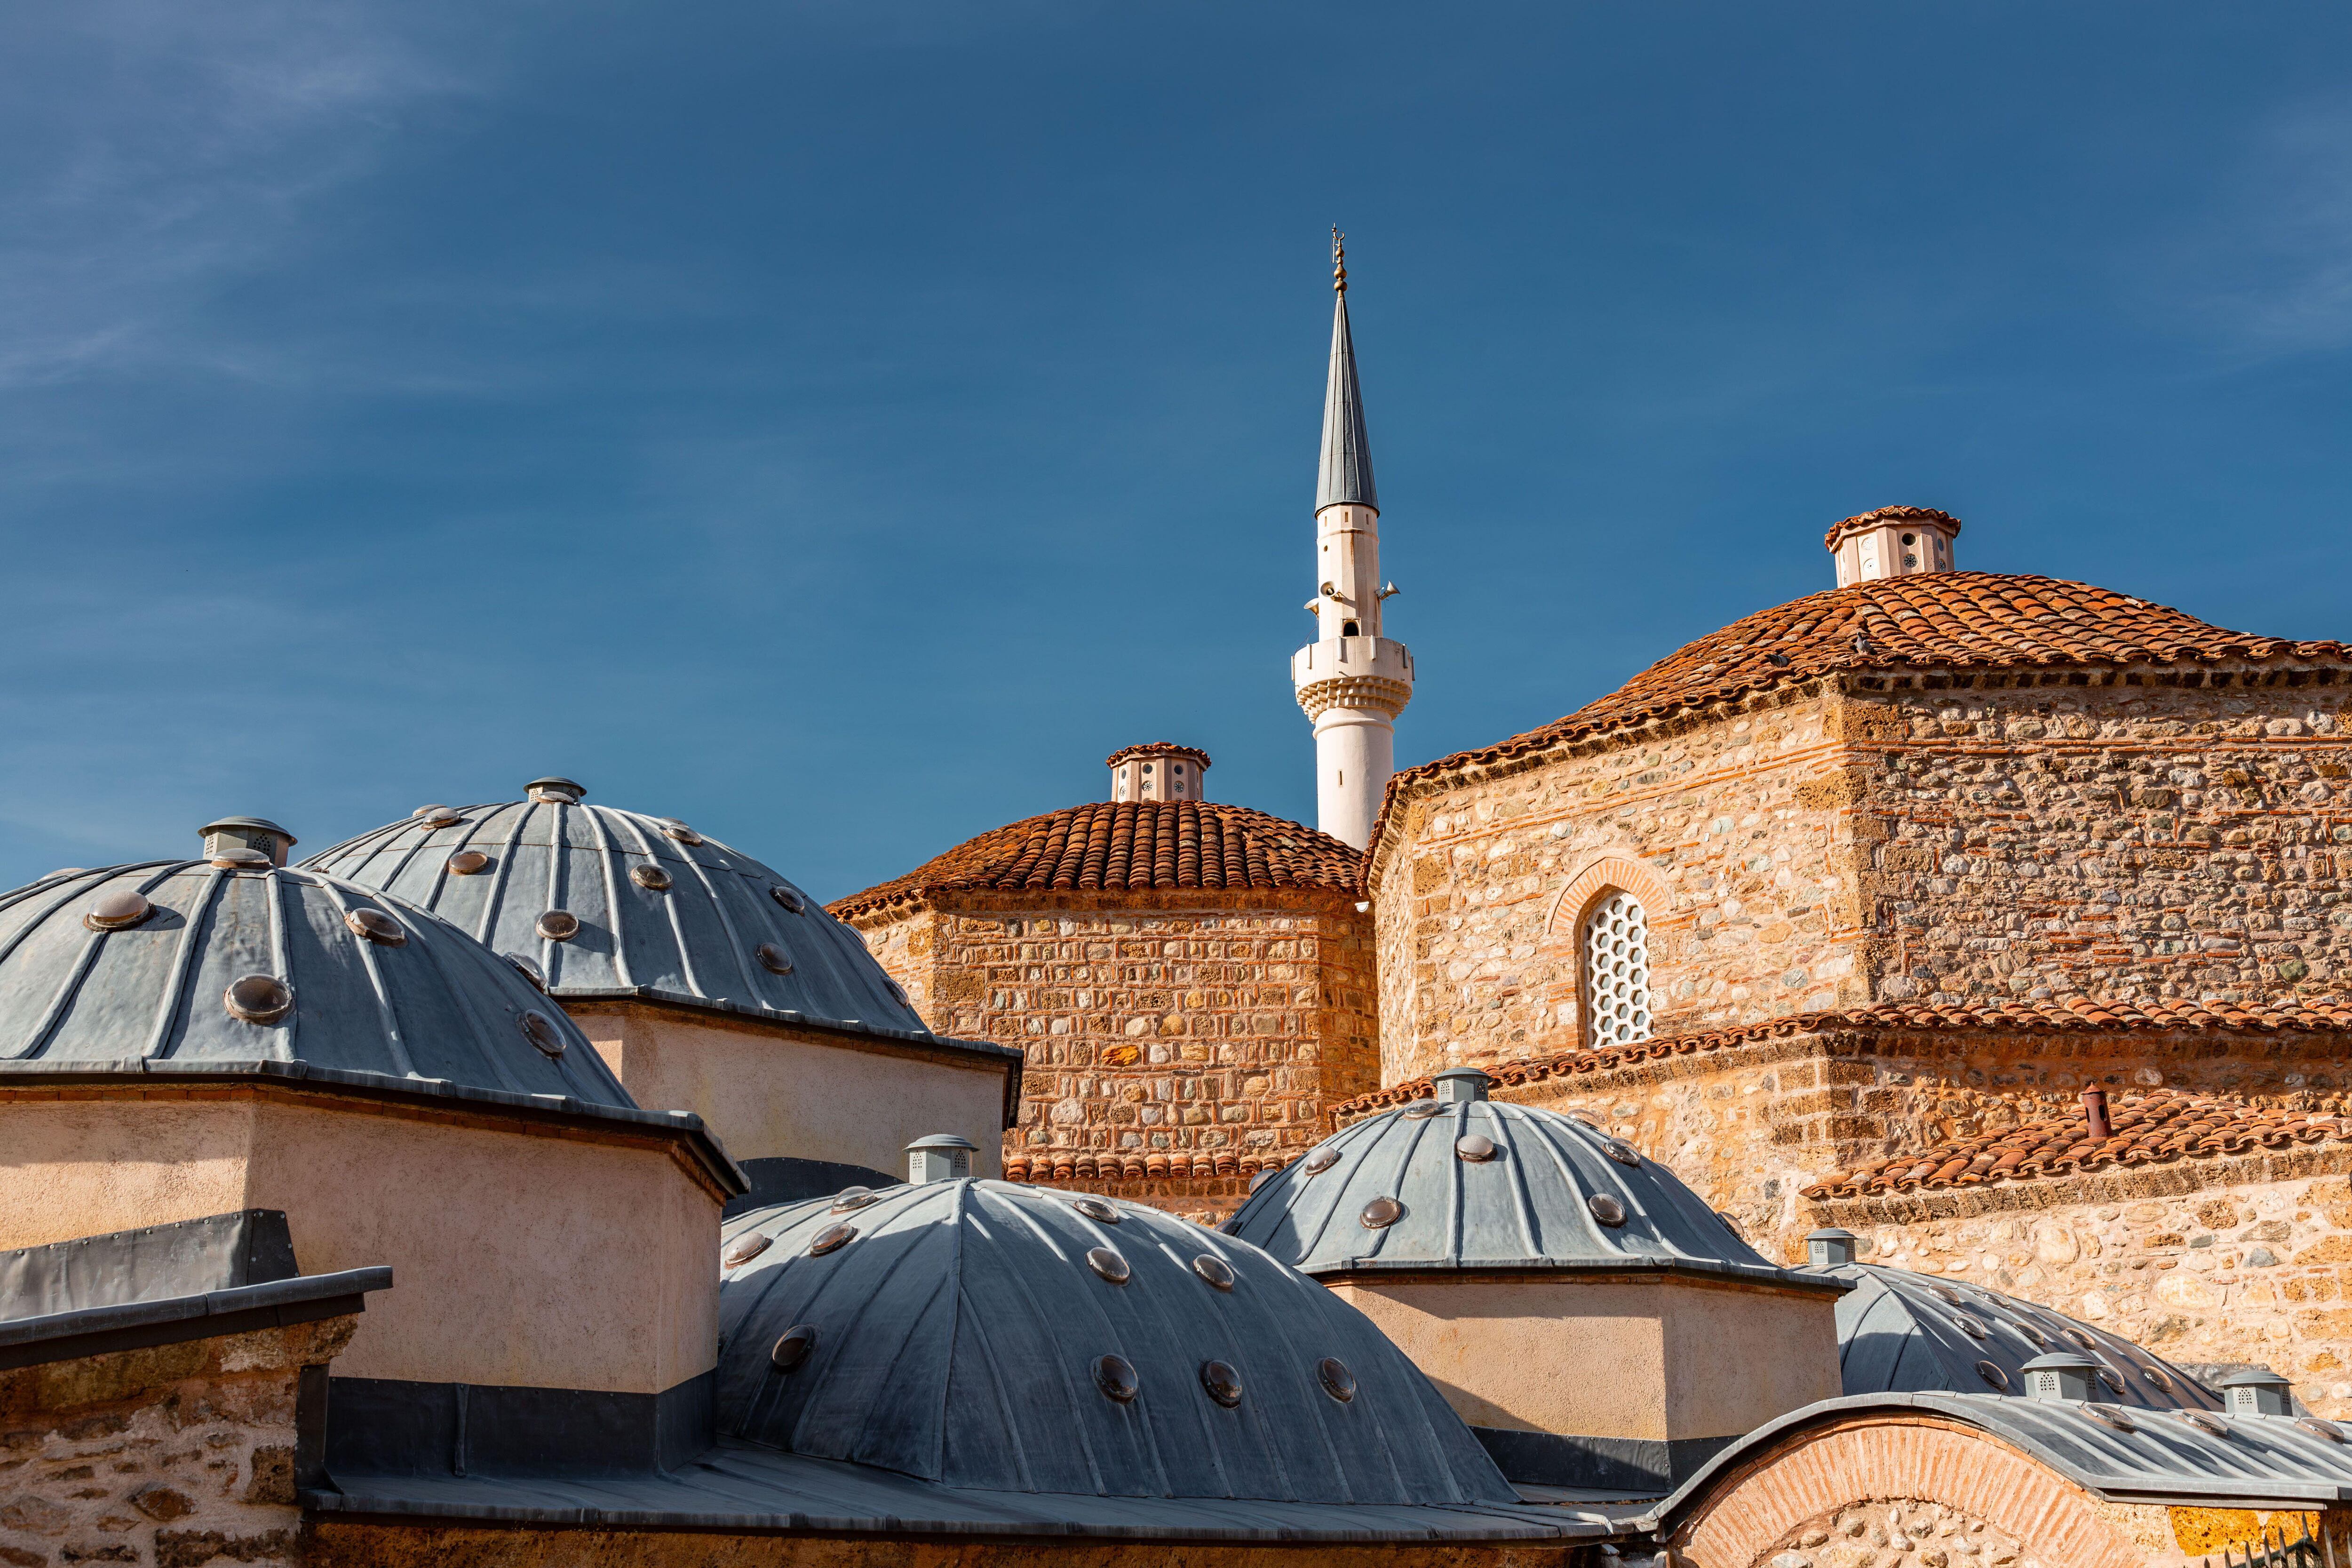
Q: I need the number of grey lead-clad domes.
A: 5